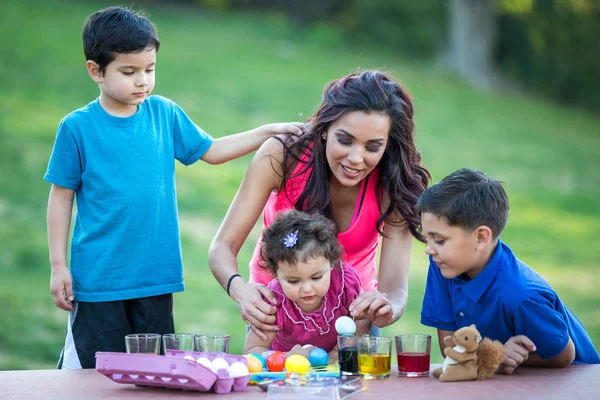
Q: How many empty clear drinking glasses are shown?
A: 3